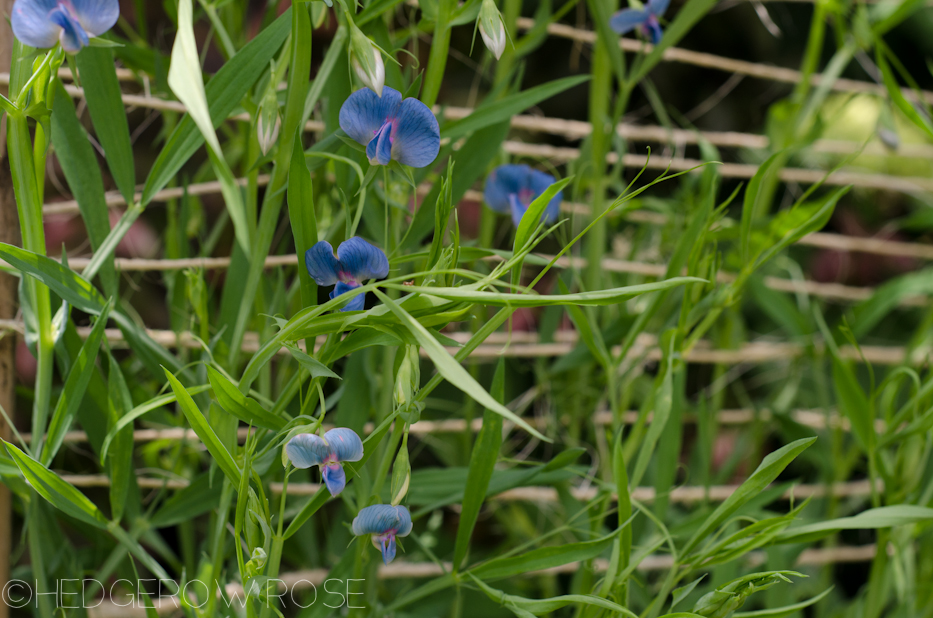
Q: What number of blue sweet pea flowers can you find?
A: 7